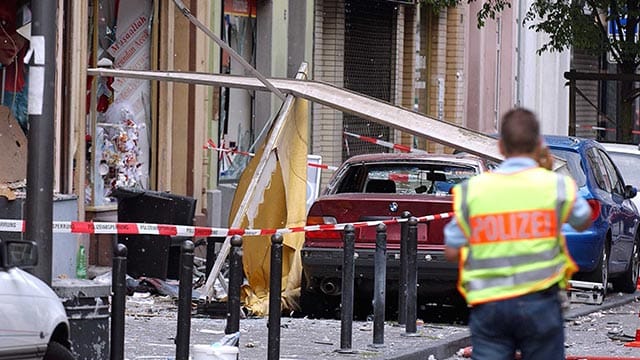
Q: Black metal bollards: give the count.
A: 8